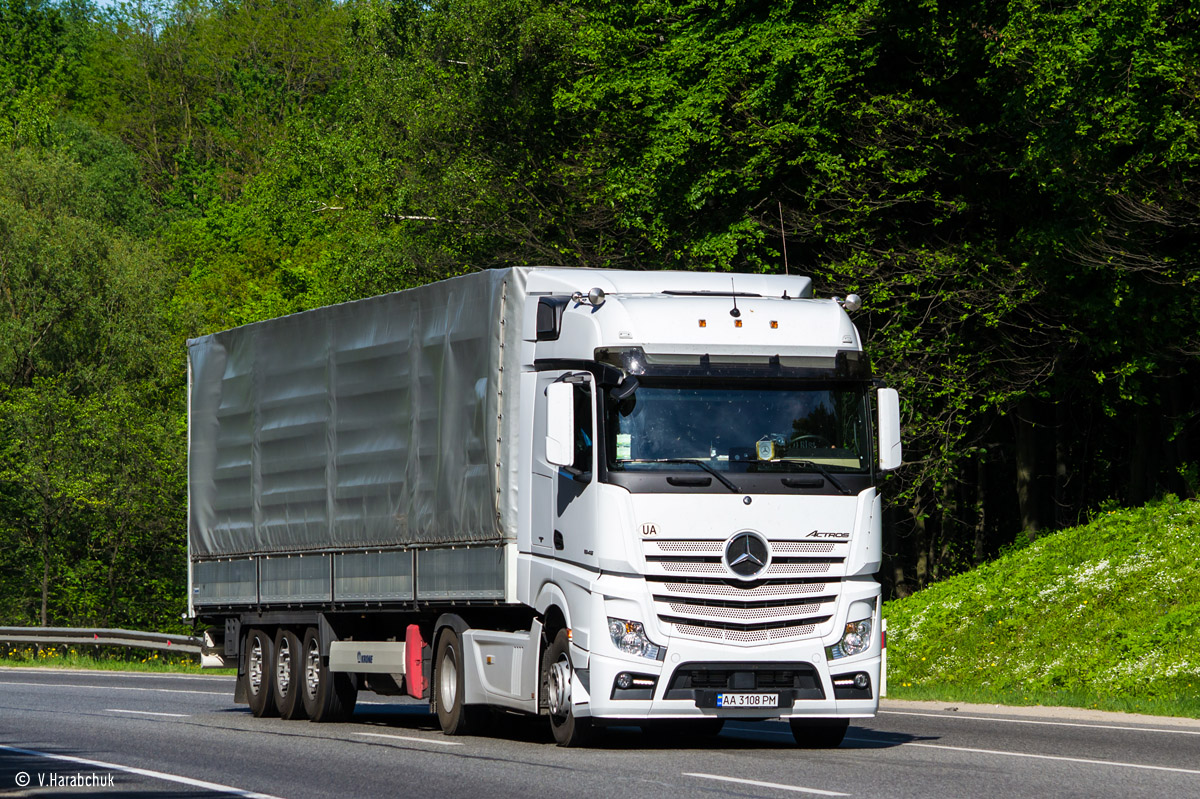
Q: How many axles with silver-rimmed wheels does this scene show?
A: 5